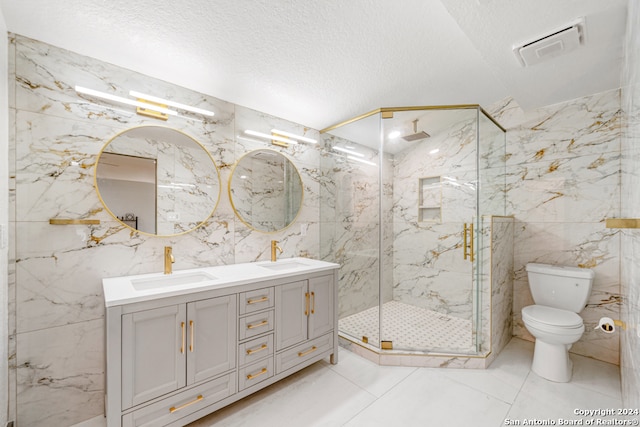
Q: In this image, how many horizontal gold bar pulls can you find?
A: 6